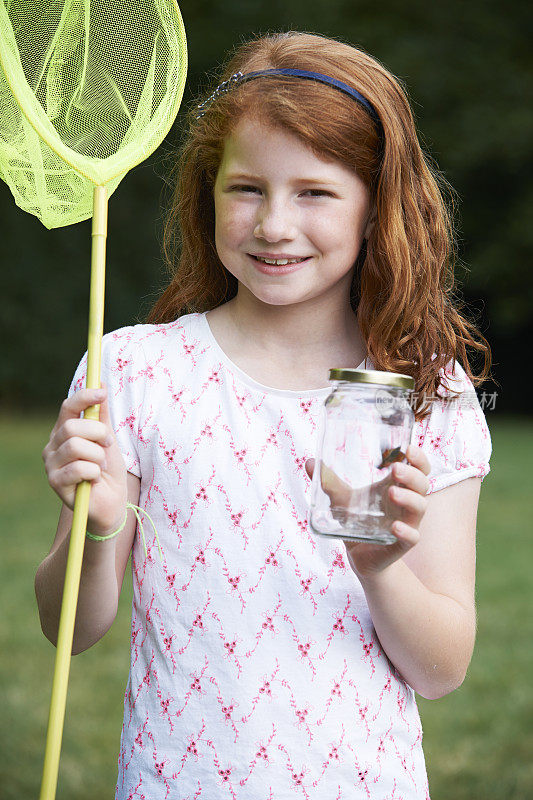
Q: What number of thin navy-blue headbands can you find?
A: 1